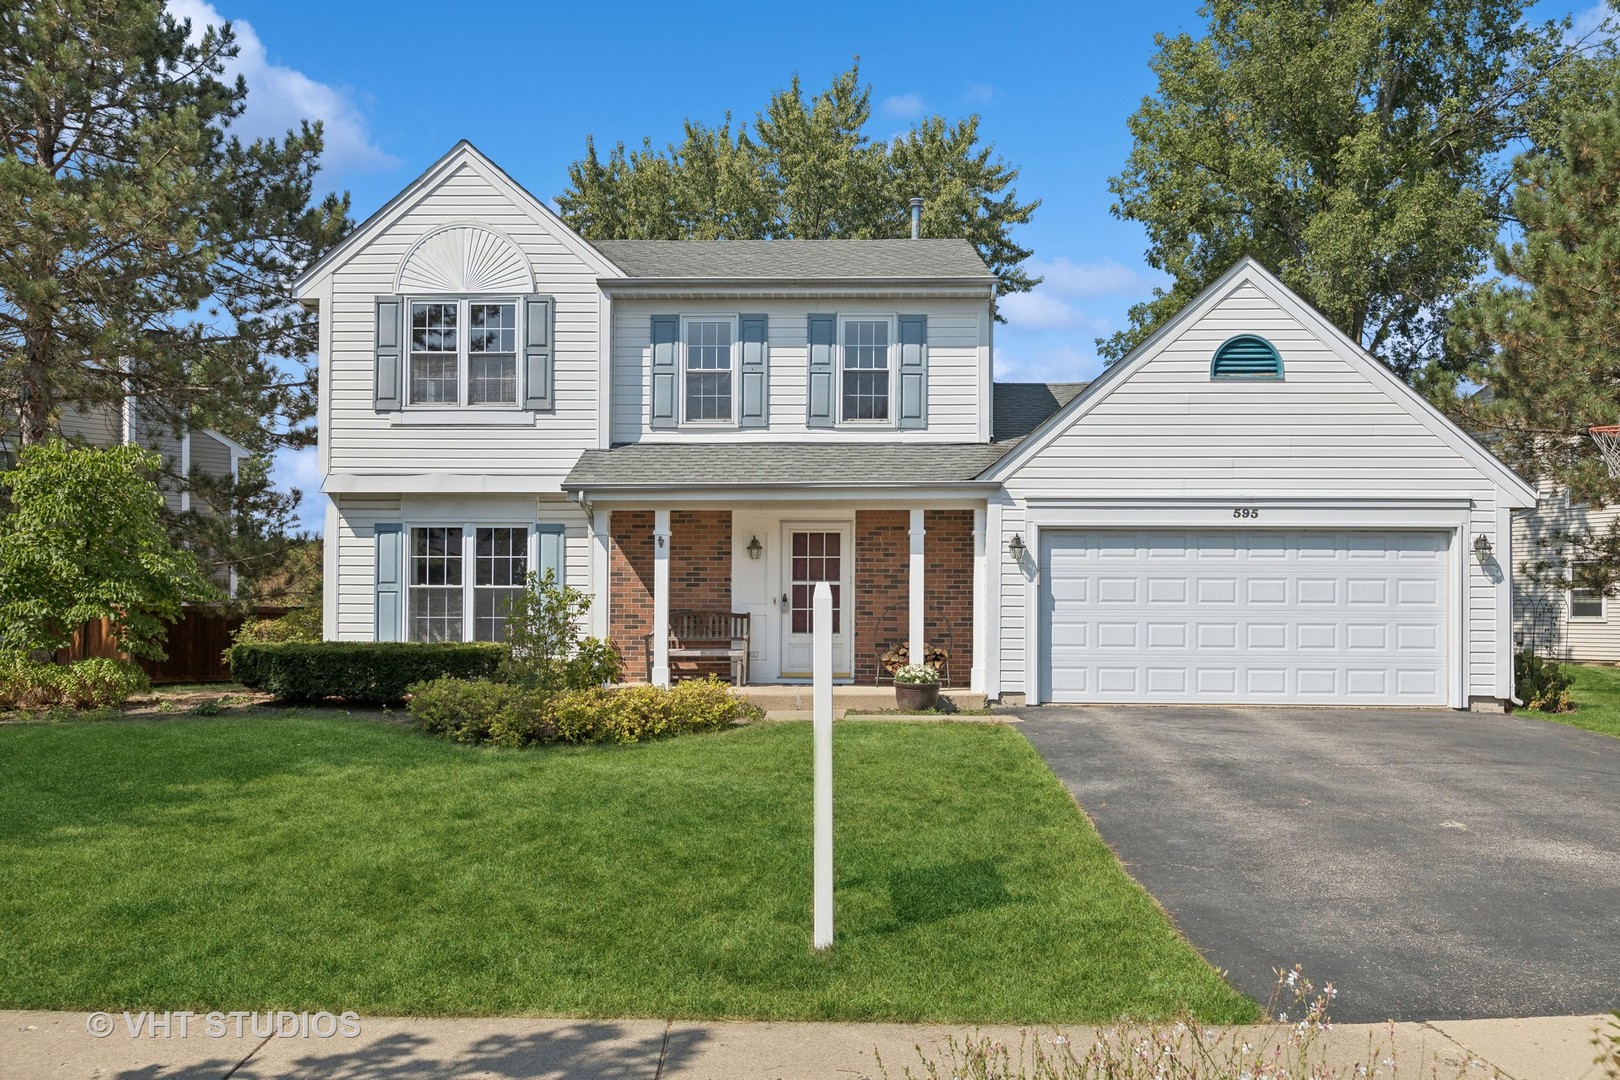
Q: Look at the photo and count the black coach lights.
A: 3